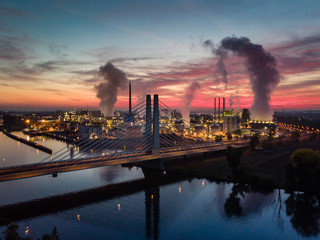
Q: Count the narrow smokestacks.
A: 4